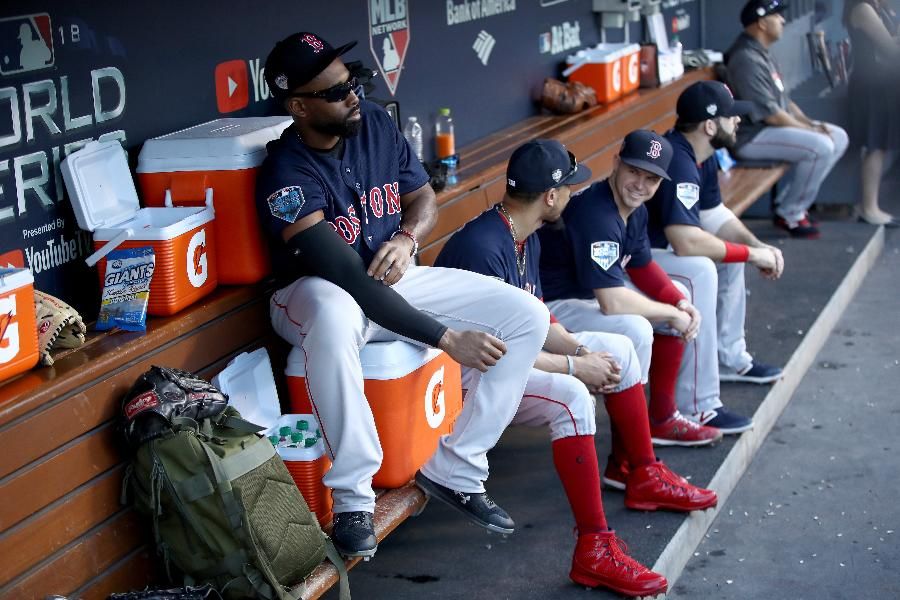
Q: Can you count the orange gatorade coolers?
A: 7